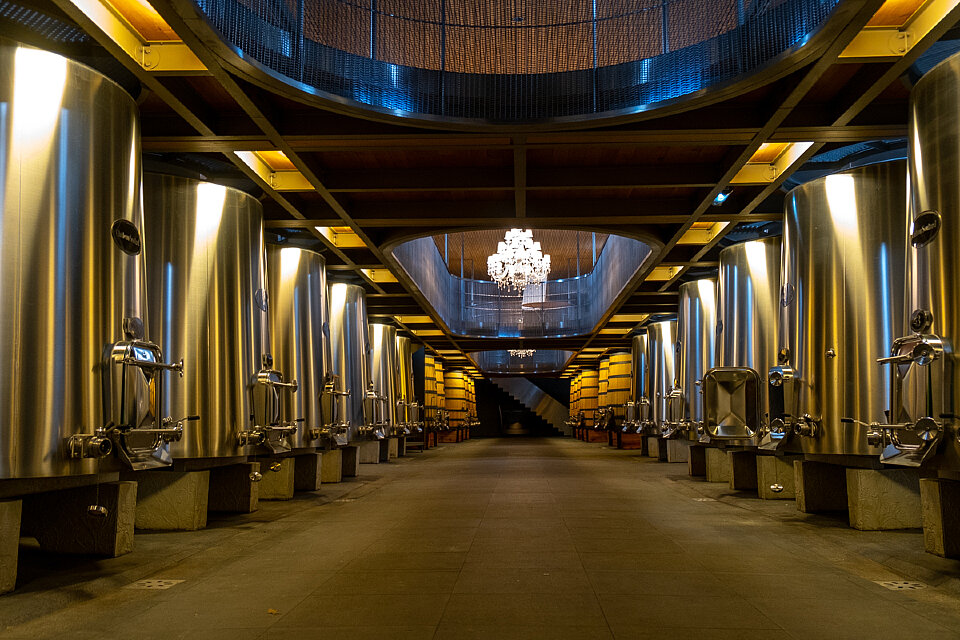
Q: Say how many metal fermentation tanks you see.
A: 12